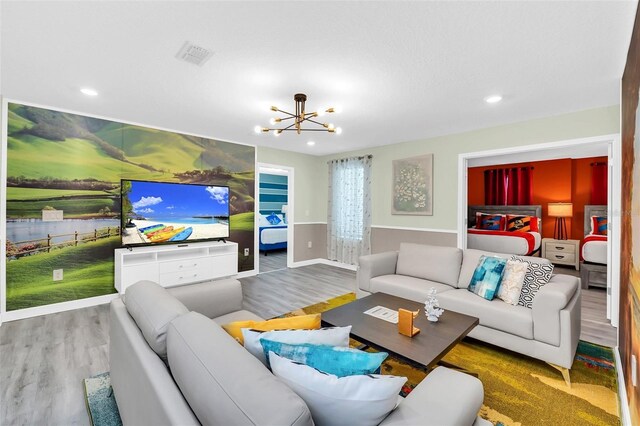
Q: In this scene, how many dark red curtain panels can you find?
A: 3